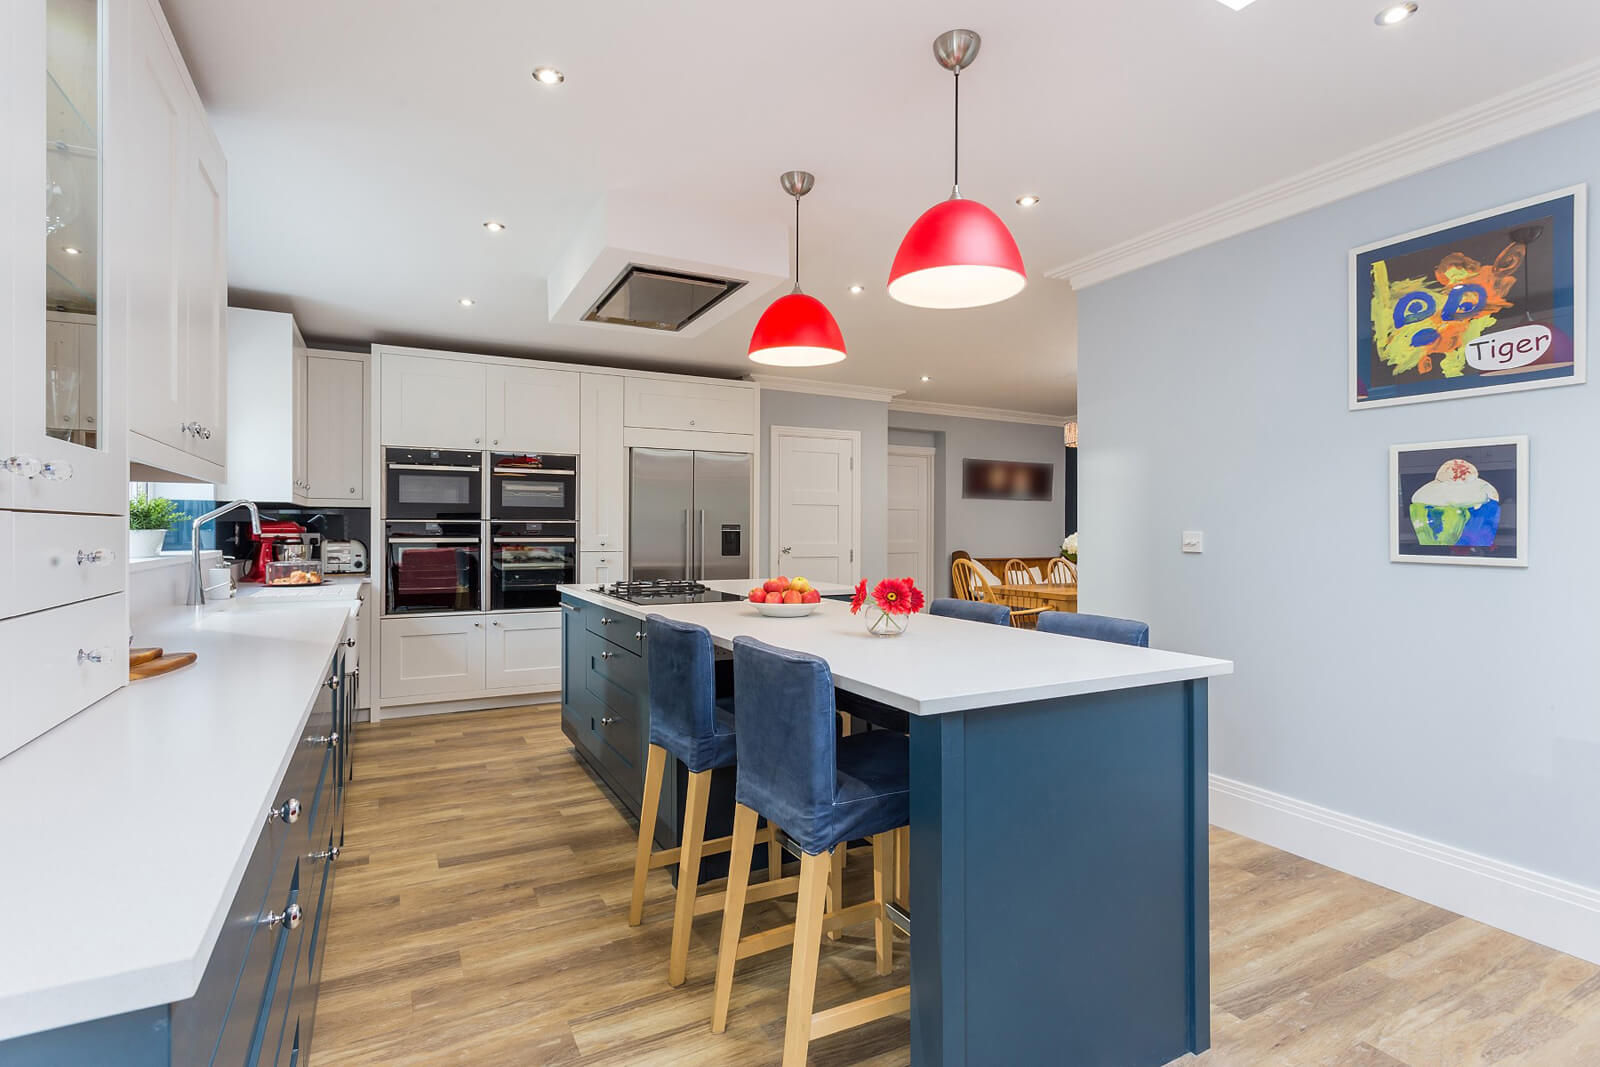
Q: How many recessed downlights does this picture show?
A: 7